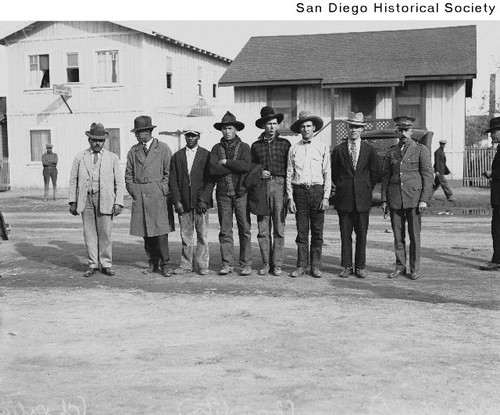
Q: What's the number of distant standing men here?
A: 1